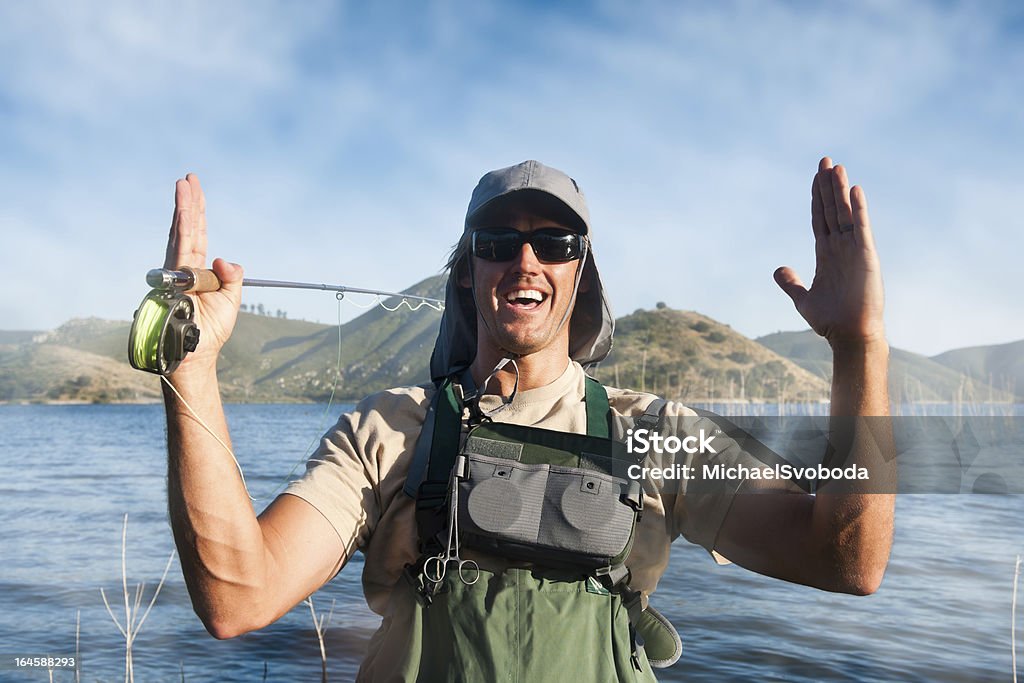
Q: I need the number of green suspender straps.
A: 2